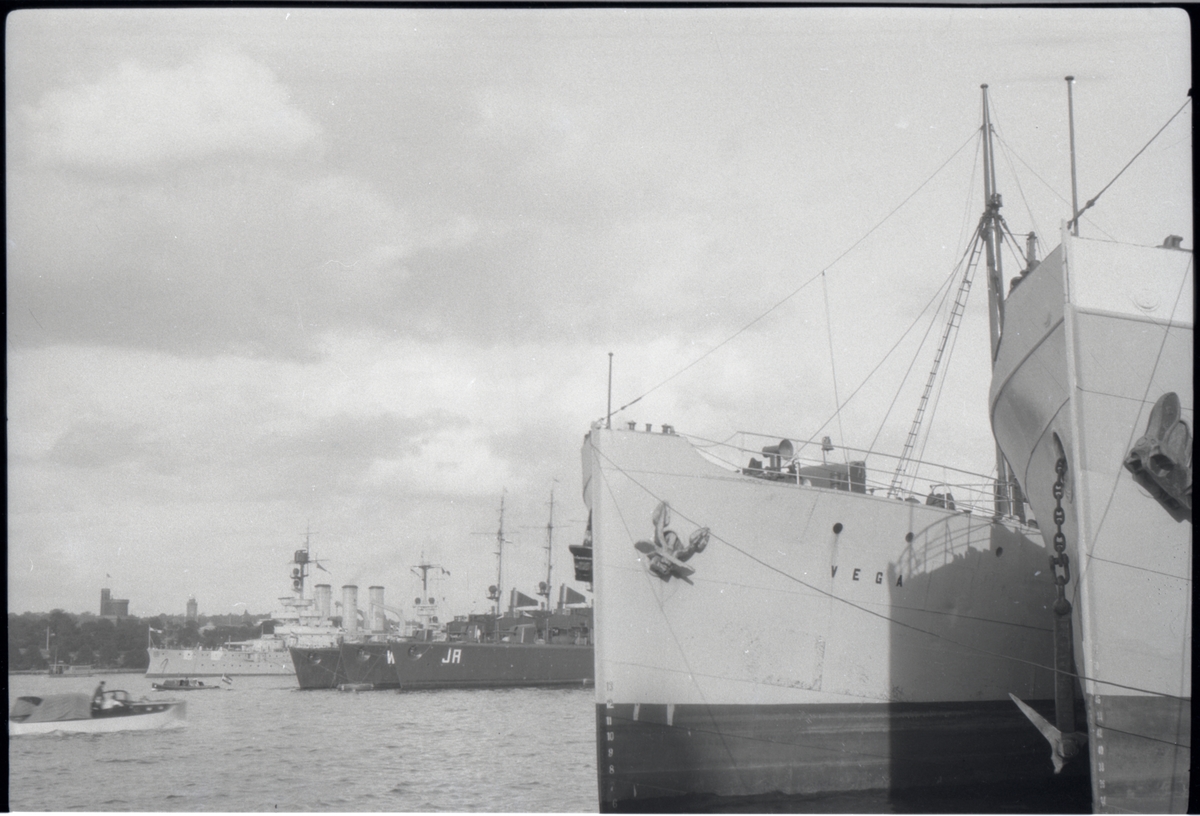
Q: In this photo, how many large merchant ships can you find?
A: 2